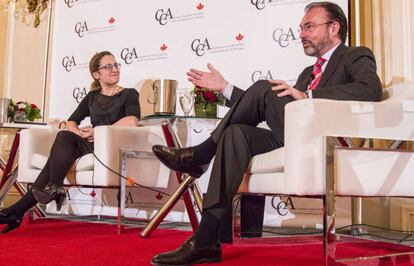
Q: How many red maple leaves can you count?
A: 6